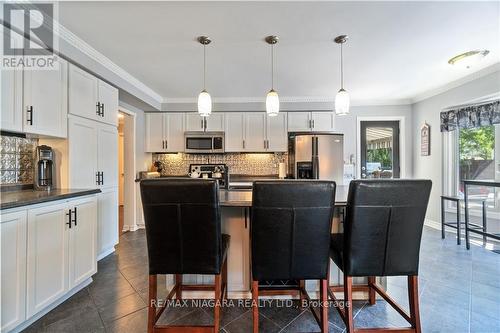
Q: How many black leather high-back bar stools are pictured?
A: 3